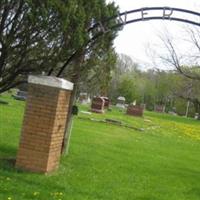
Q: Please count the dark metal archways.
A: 1